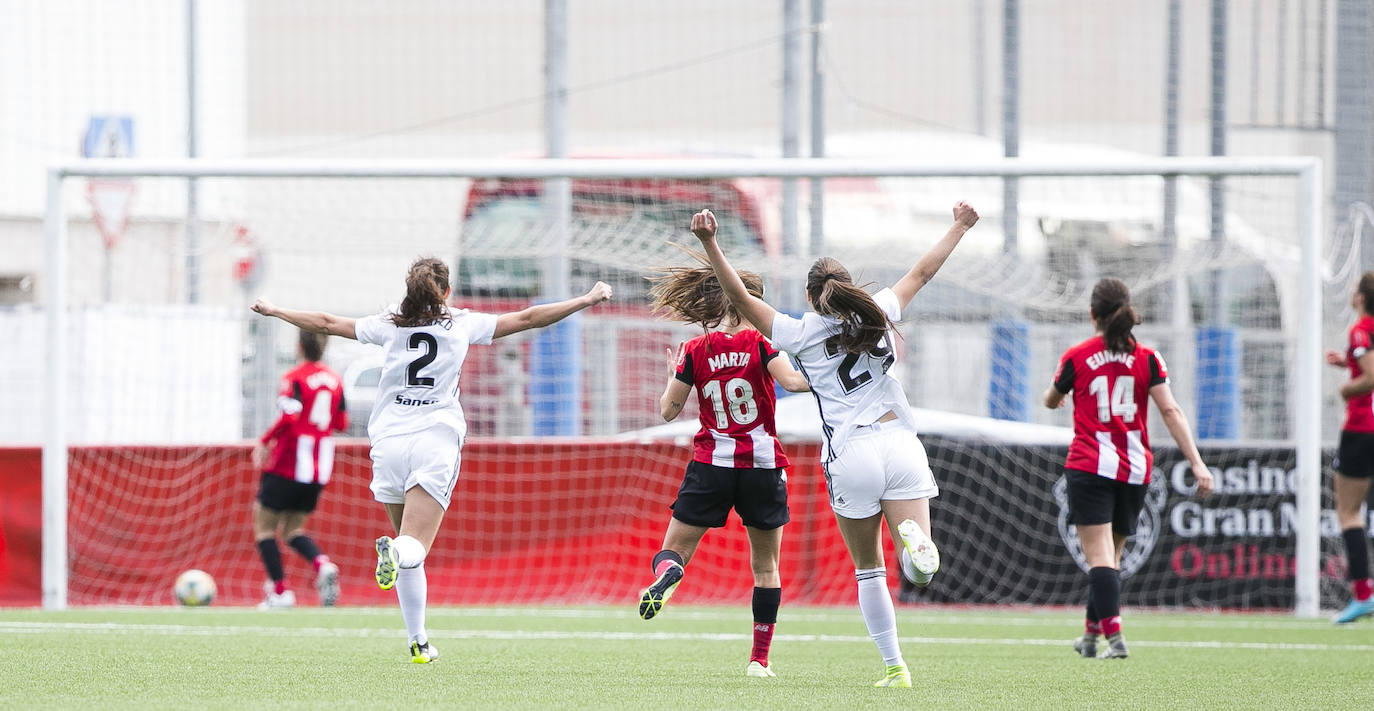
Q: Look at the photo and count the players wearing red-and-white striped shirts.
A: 4